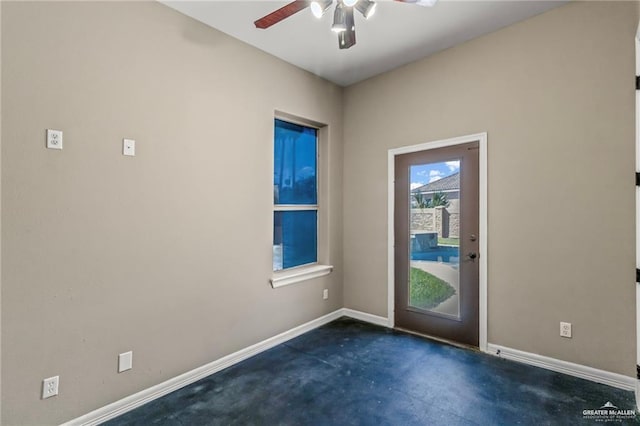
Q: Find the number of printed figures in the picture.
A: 0